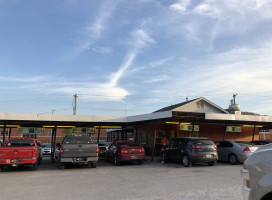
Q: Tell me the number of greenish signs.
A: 4